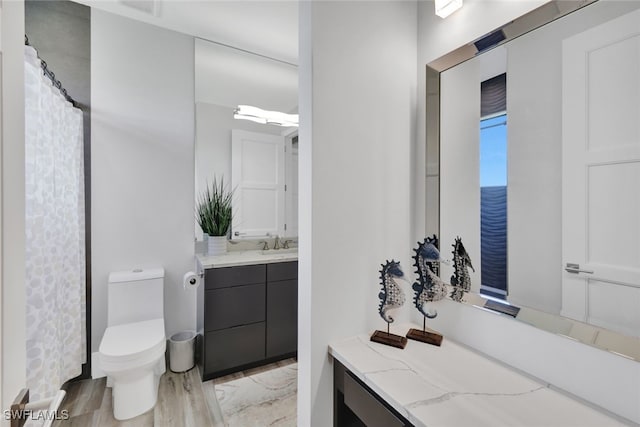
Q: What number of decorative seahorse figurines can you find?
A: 2